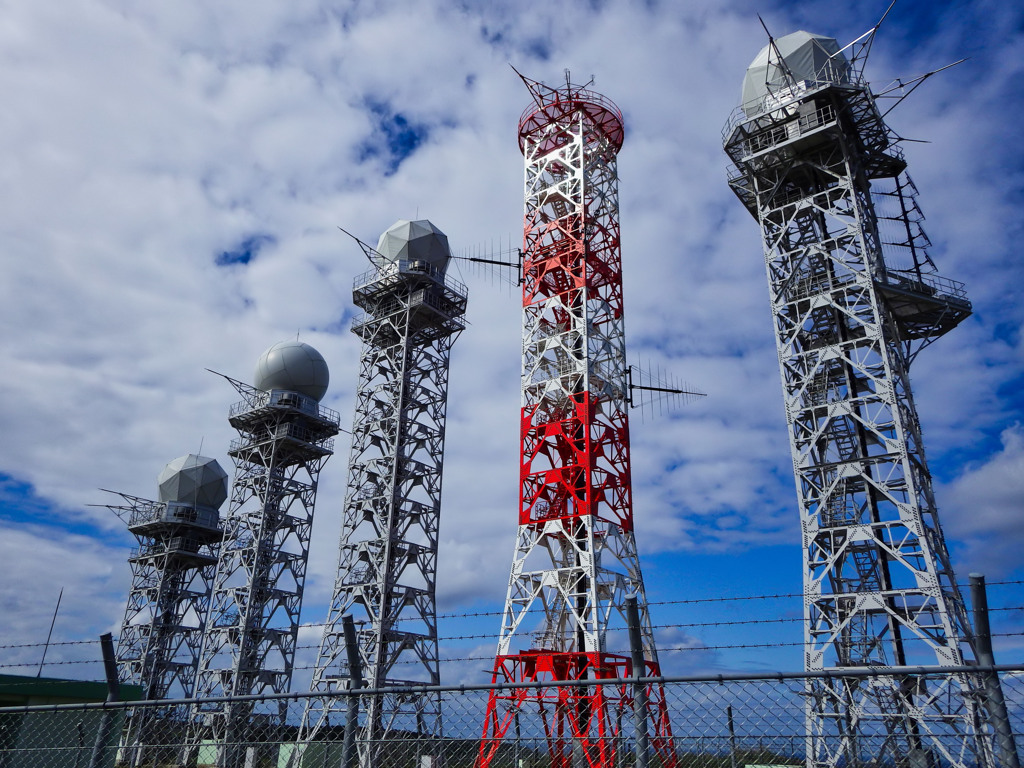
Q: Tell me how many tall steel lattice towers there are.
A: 5